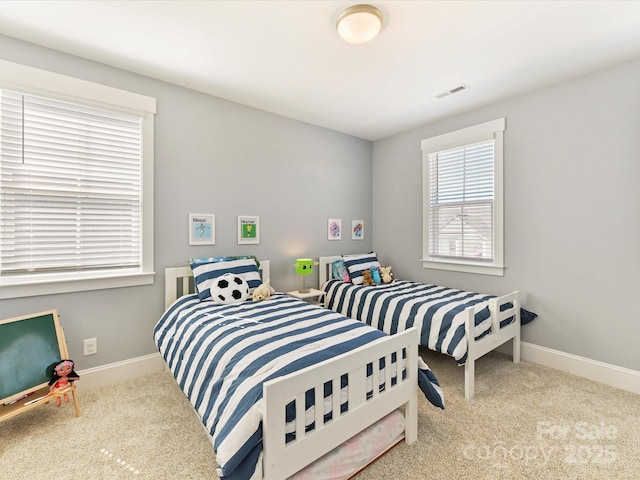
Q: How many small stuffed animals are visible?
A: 4